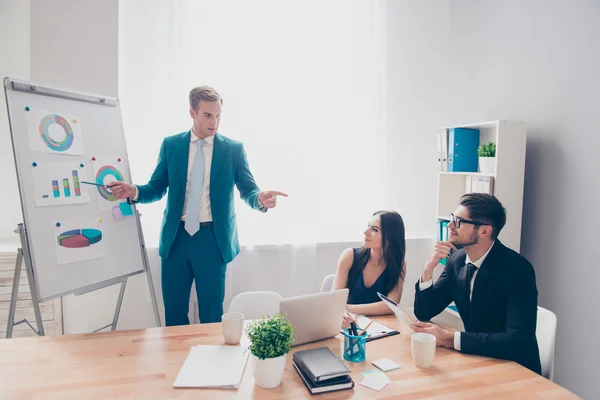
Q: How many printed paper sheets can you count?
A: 4